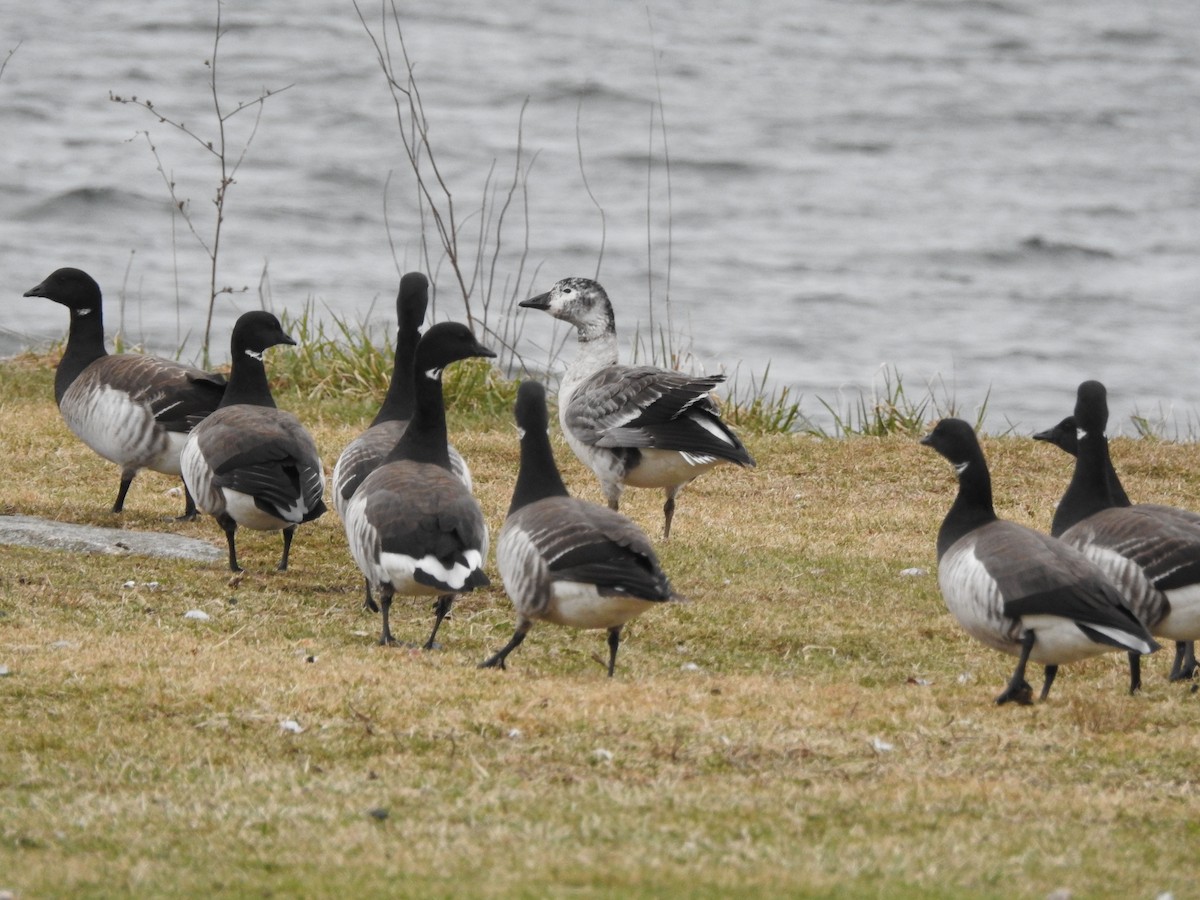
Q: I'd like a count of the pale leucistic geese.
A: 1